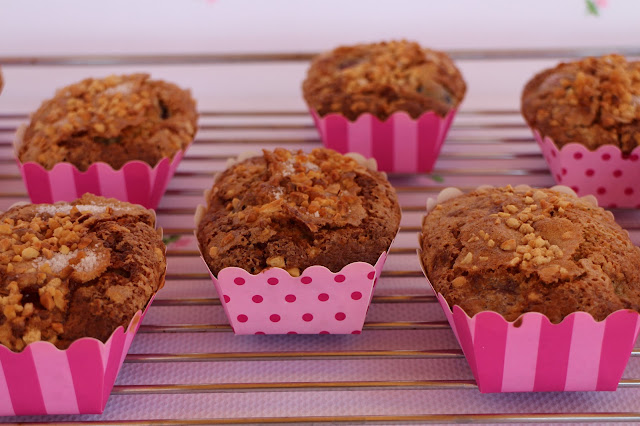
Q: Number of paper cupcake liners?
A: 6